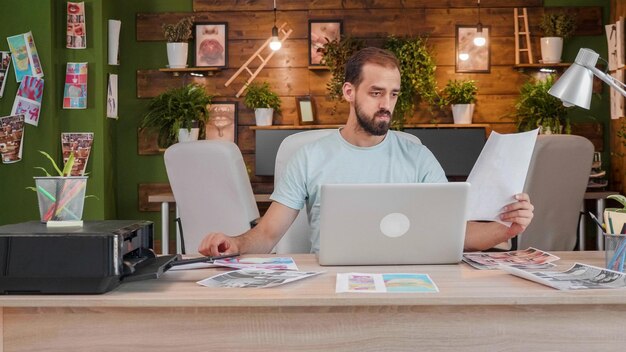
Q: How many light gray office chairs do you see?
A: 3